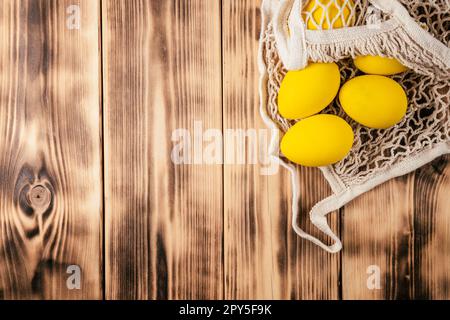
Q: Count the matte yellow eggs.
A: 5